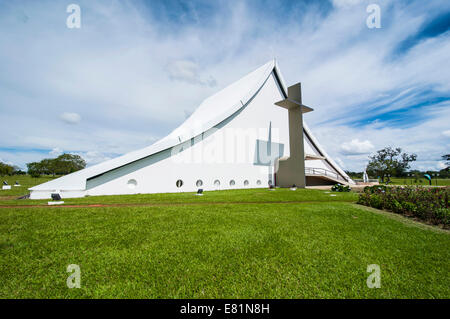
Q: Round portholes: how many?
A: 8